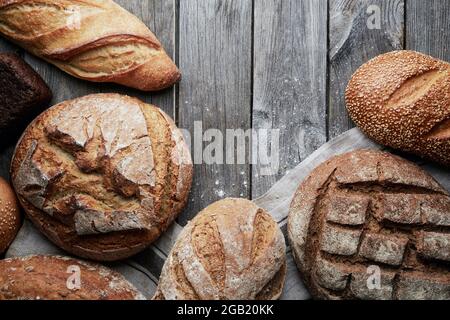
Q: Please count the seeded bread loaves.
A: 2